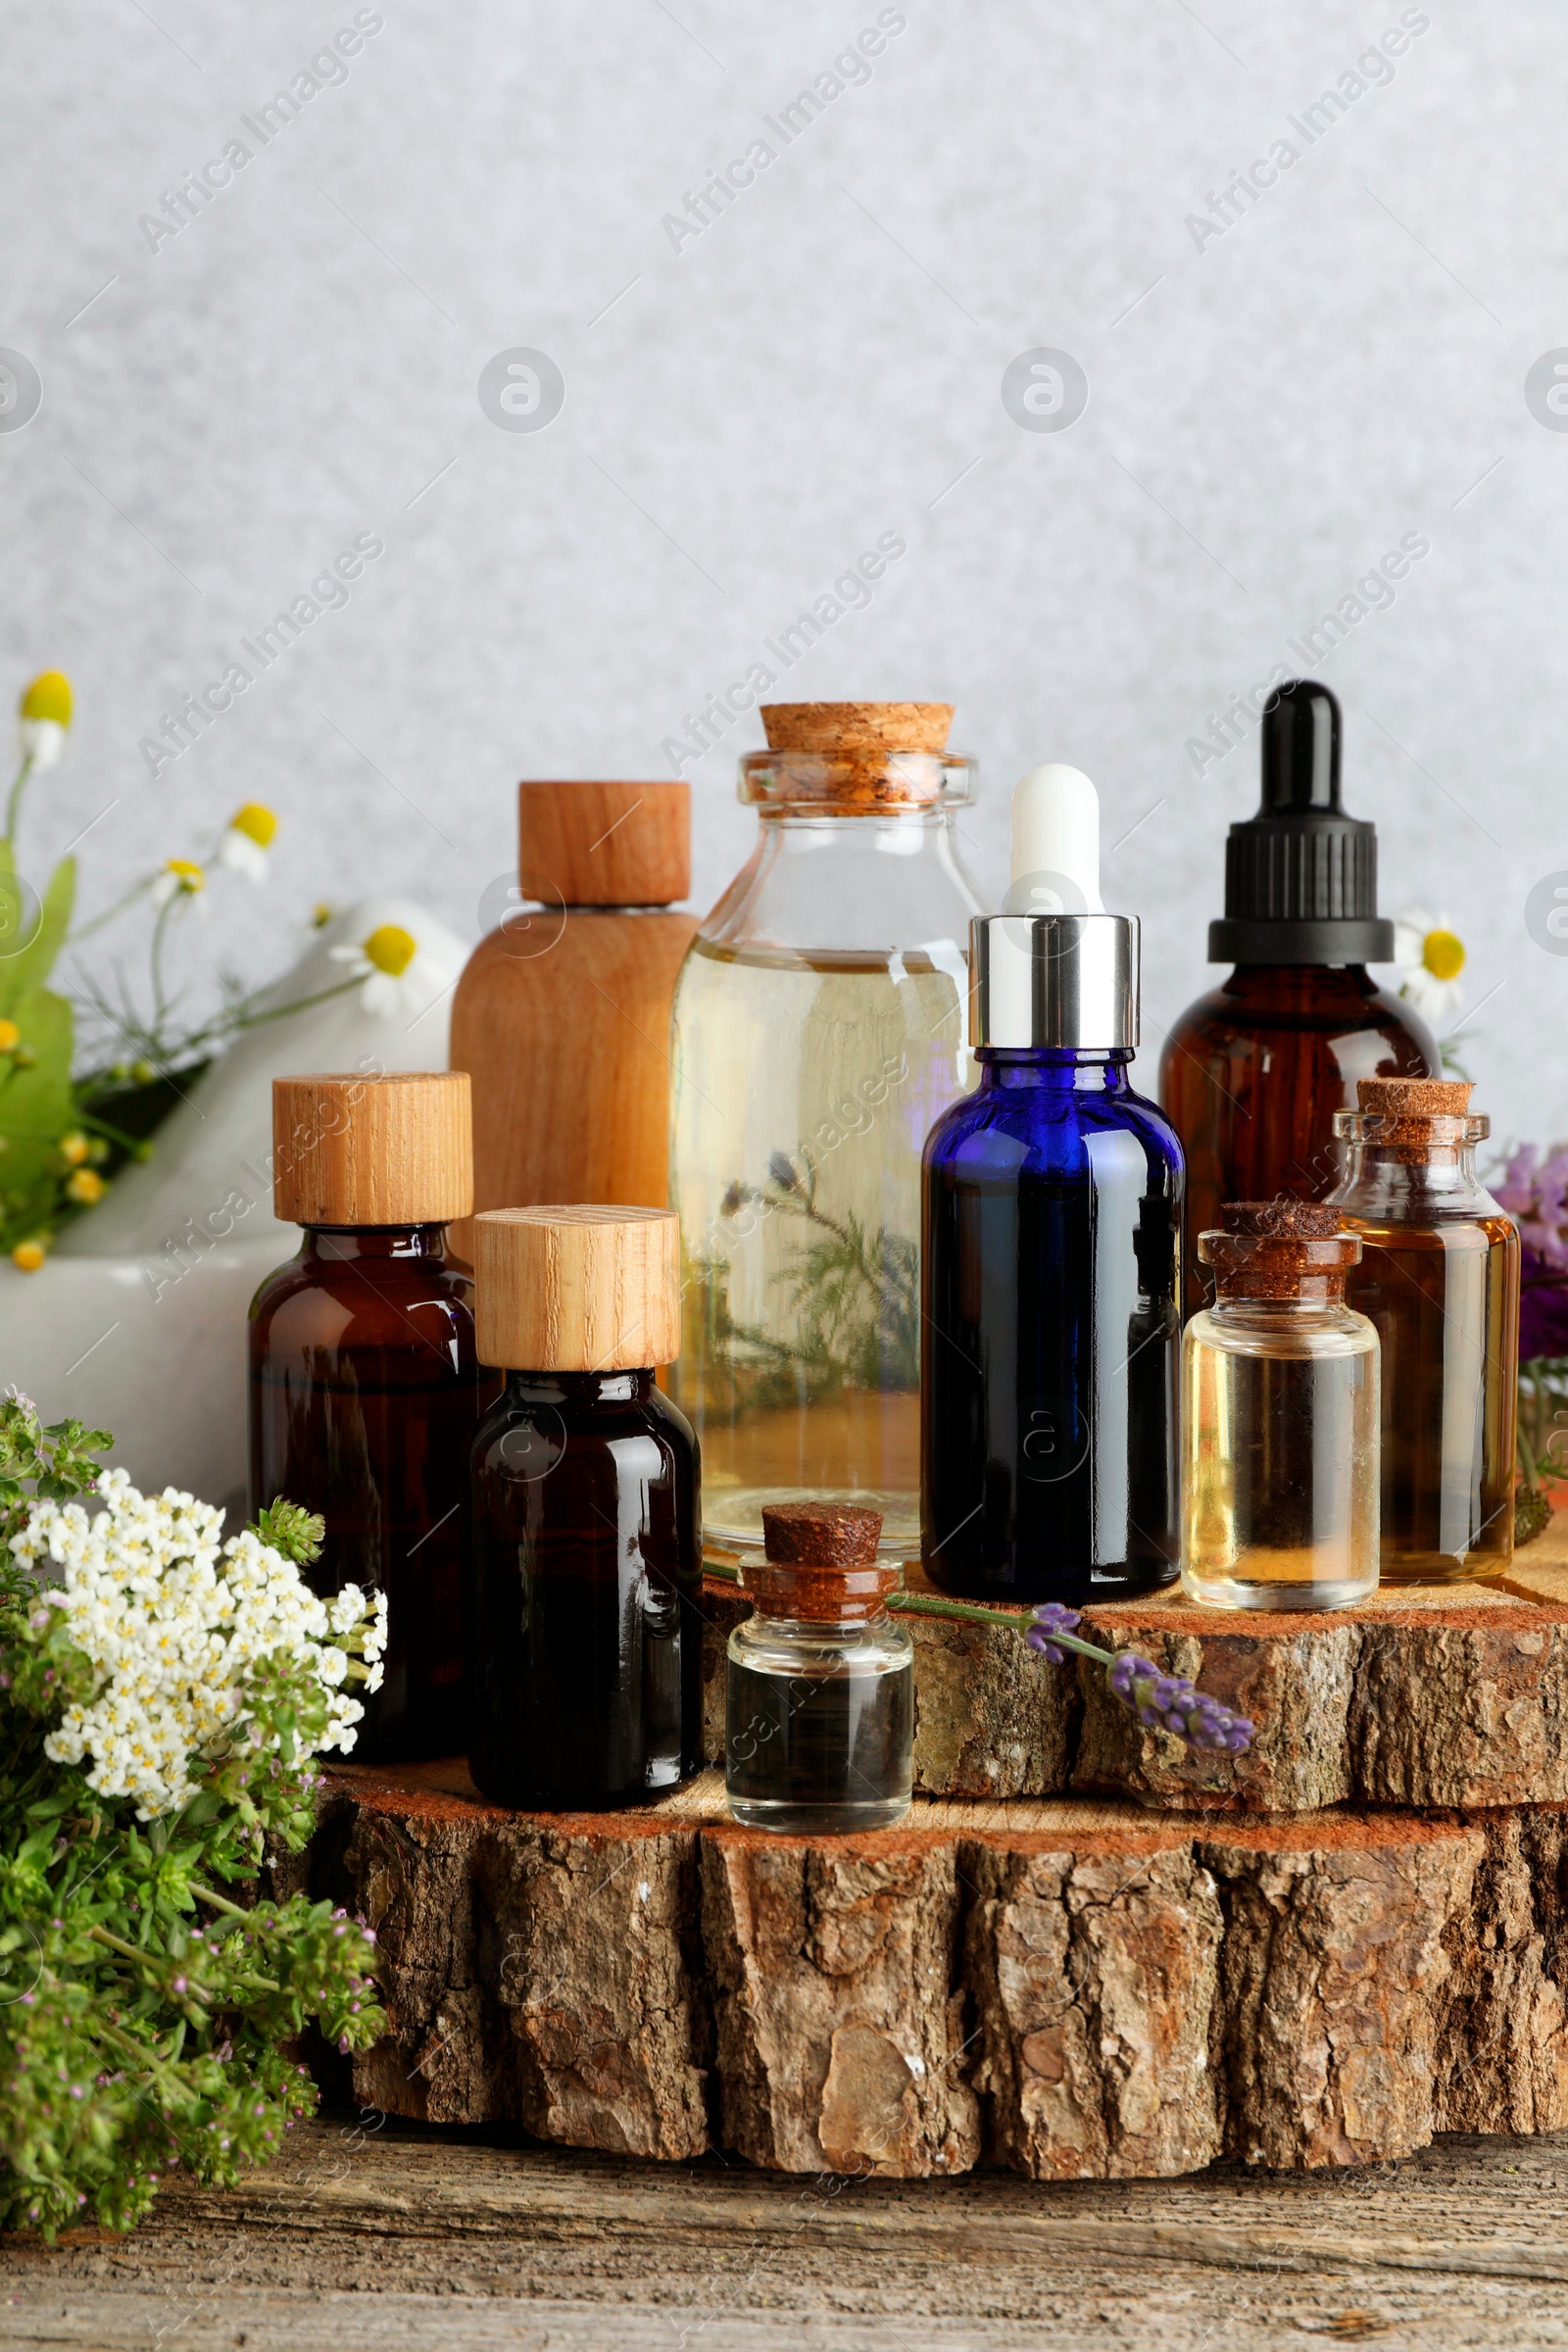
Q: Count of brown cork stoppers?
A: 4